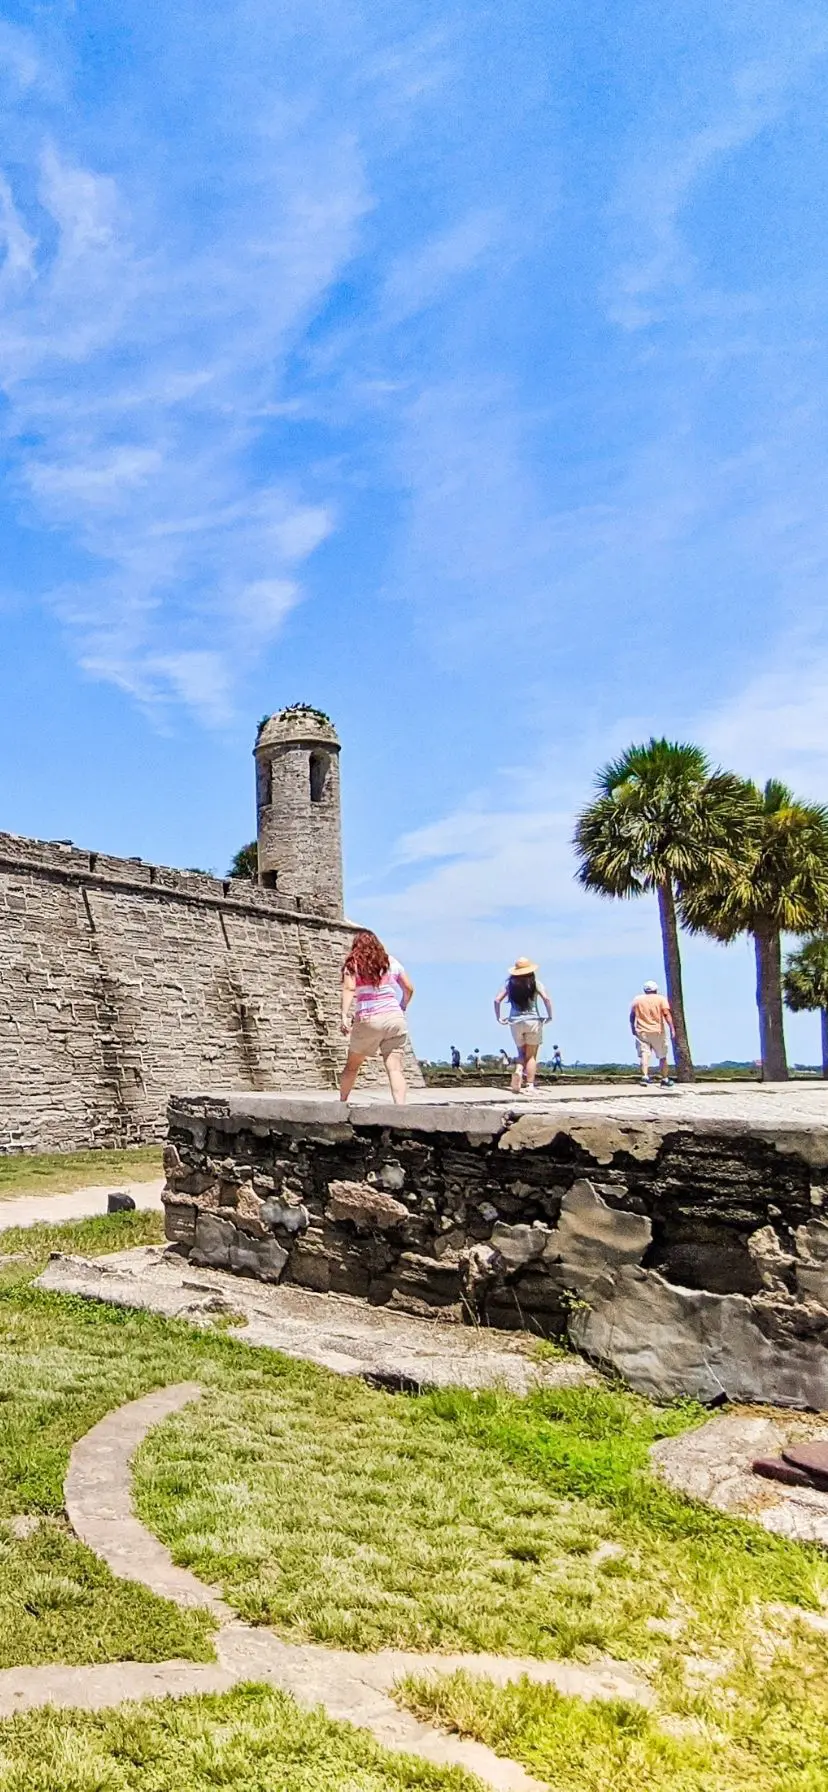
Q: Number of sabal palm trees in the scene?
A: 3